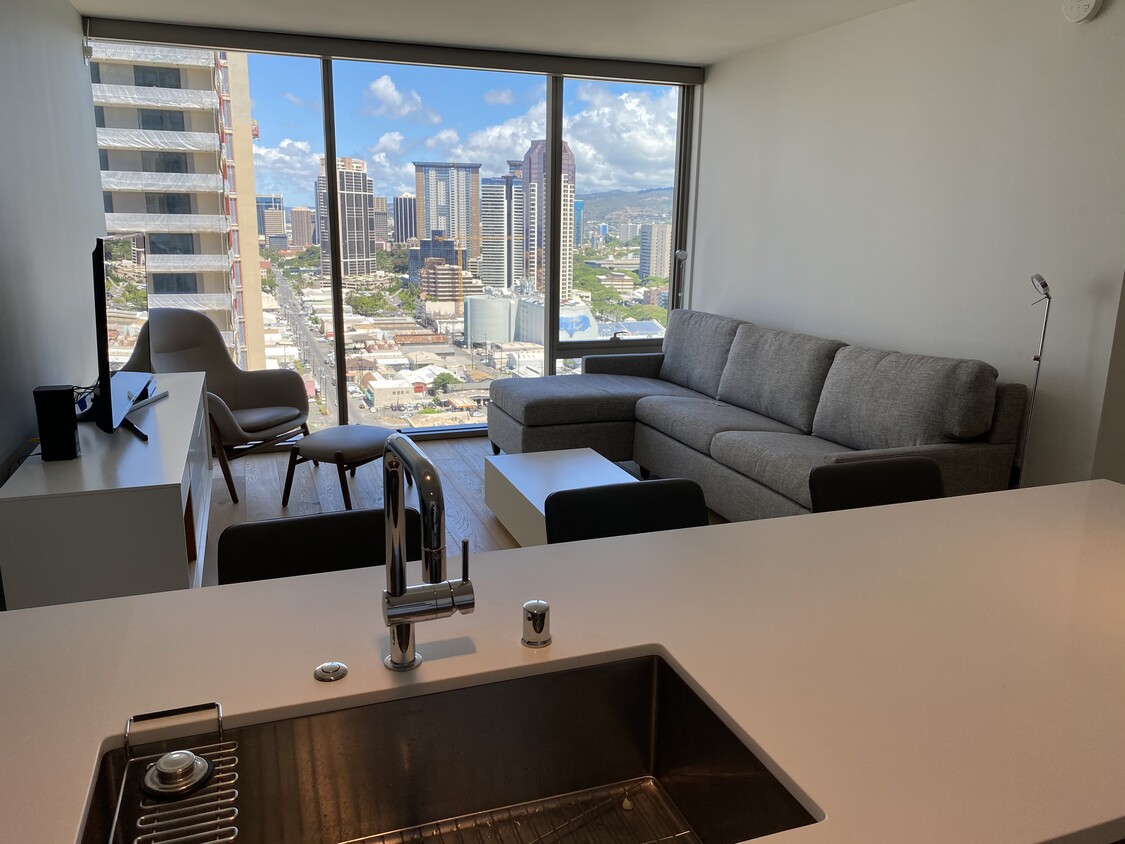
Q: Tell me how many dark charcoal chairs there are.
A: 3